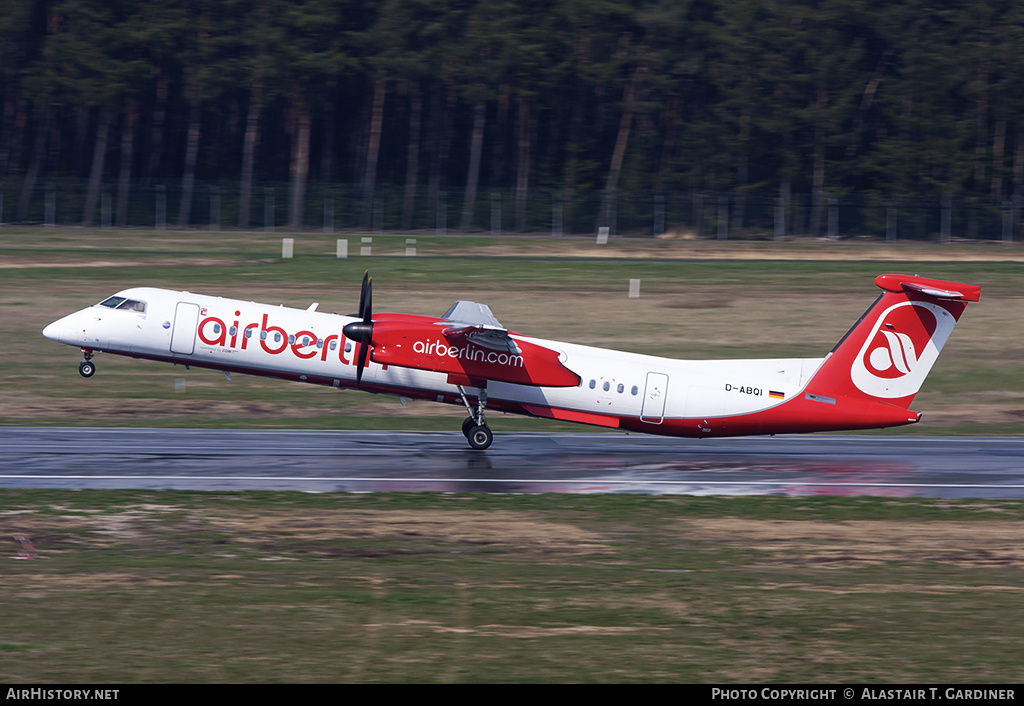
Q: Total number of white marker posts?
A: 6